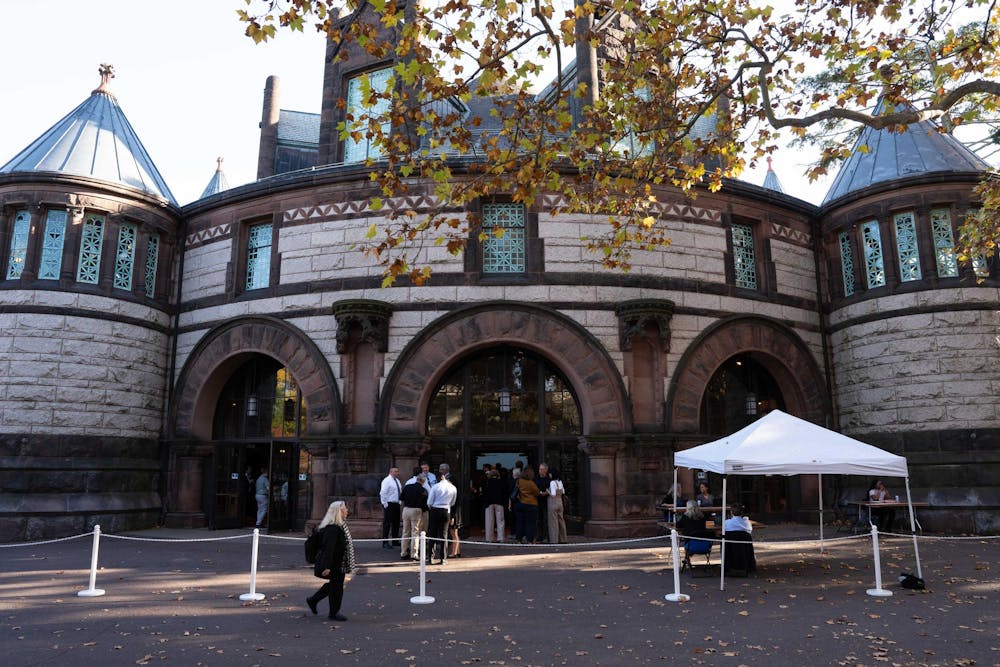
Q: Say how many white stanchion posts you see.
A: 5